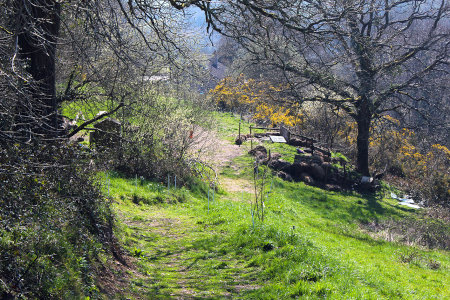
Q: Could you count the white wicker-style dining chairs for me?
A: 0